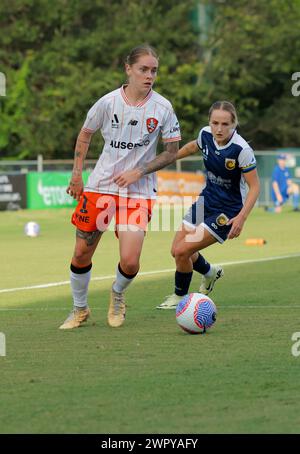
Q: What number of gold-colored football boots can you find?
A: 2